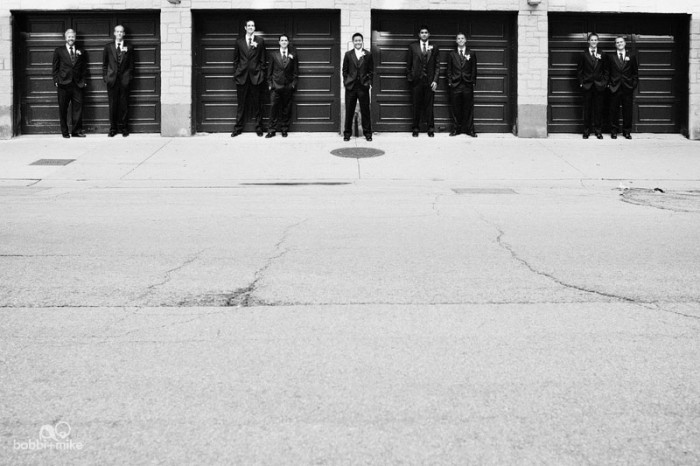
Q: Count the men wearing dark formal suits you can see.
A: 9